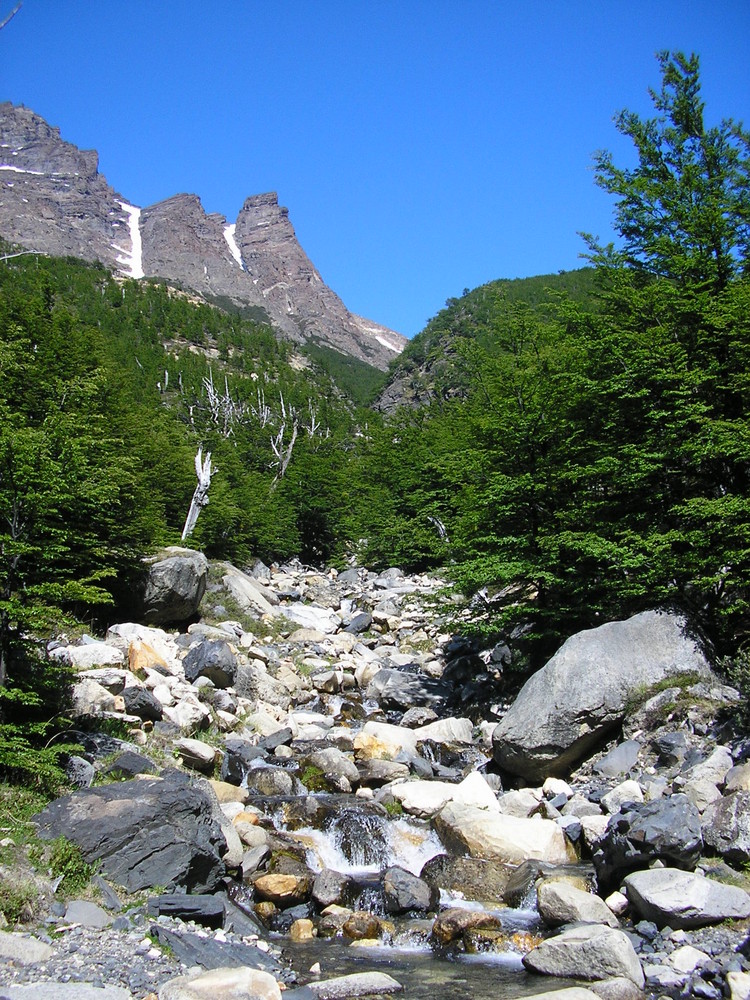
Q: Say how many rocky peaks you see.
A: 3